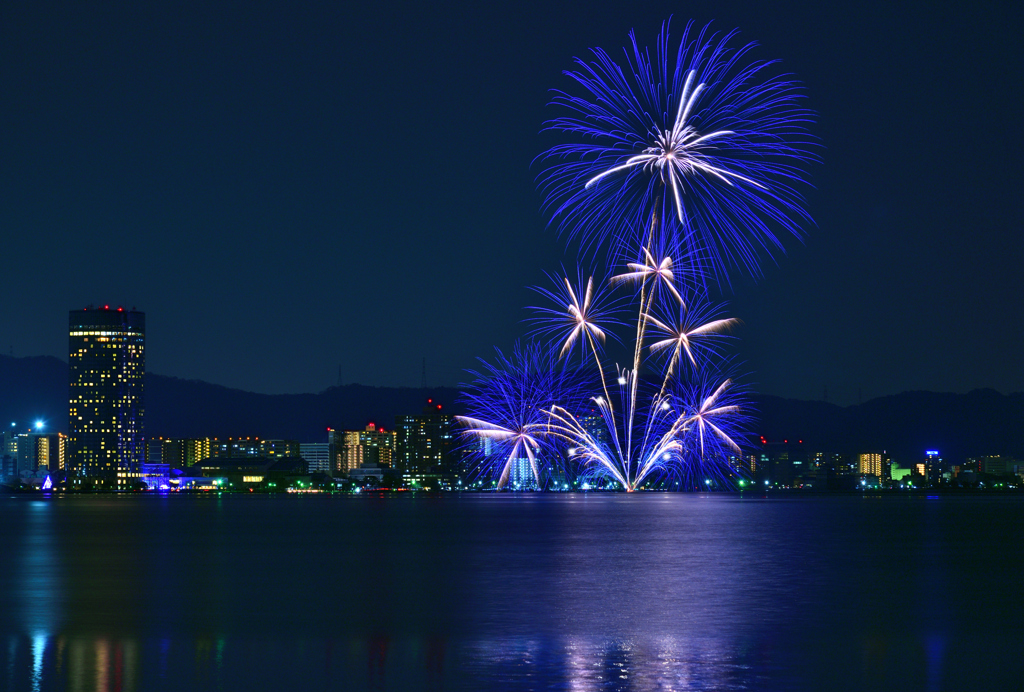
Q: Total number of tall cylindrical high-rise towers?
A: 1